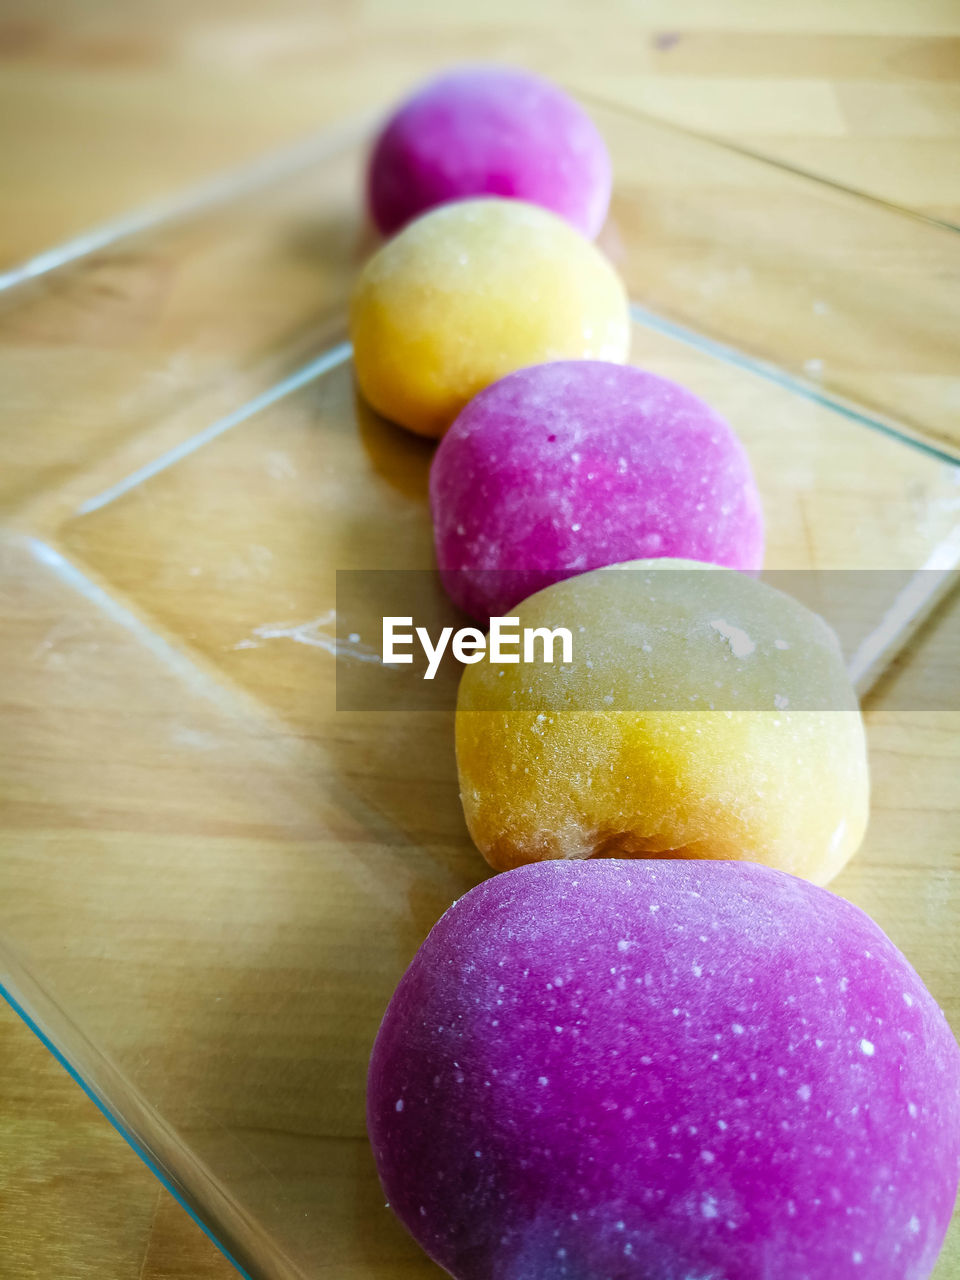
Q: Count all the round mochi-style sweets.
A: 5